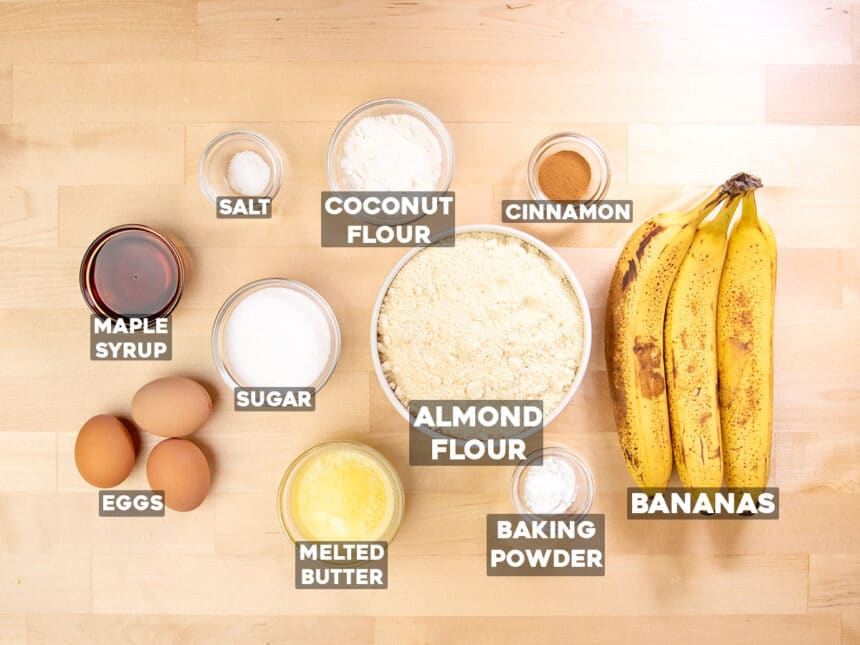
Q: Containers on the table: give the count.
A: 8